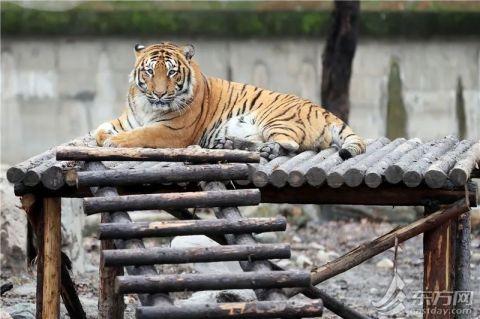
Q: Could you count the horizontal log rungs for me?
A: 7